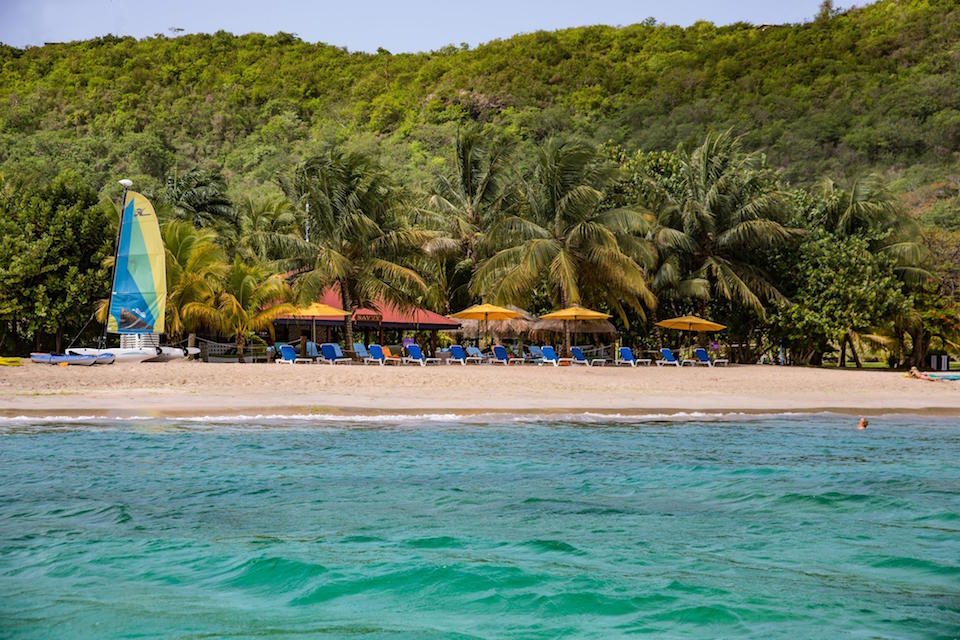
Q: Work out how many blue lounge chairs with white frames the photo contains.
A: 11